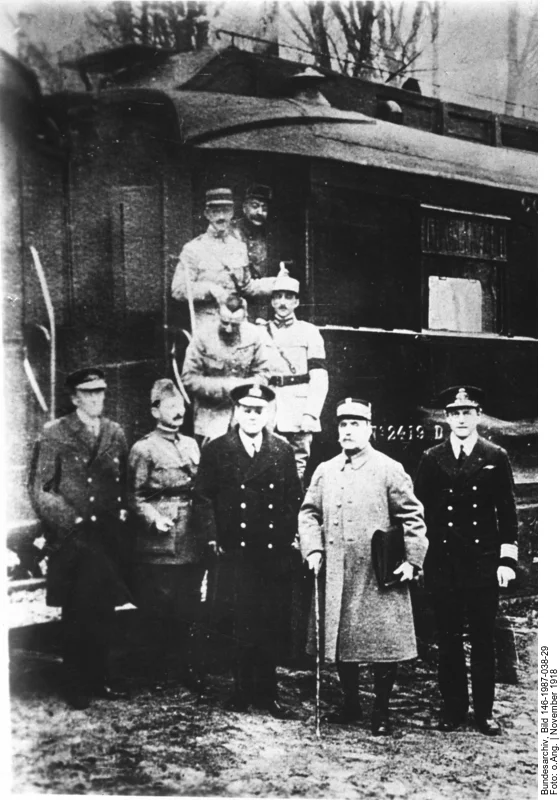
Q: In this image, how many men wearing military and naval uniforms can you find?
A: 9